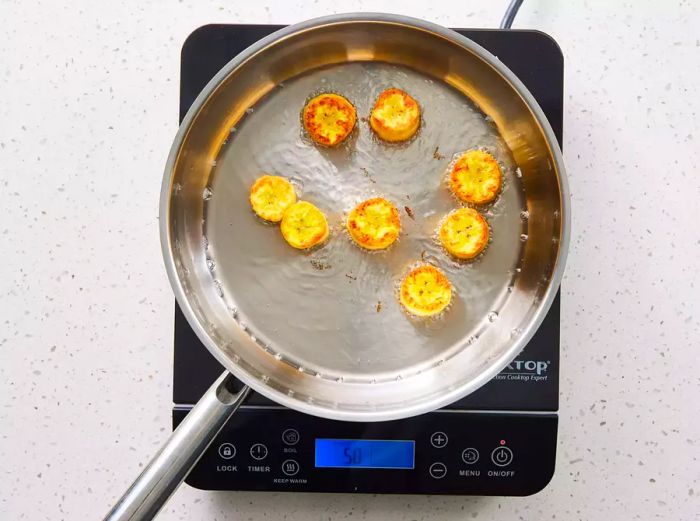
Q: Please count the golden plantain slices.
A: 8